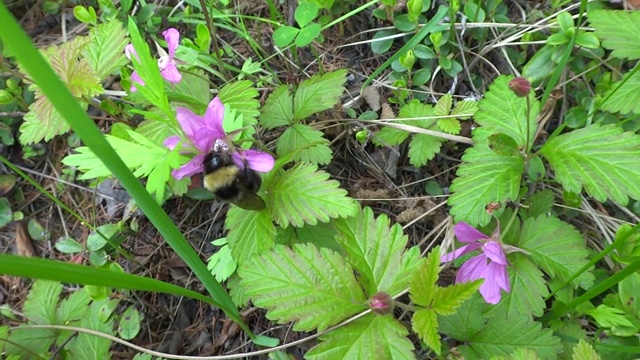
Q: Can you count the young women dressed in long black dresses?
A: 0